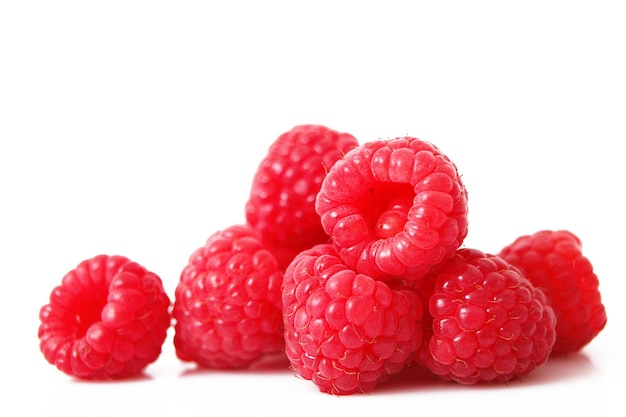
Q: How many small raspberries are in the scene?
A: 7